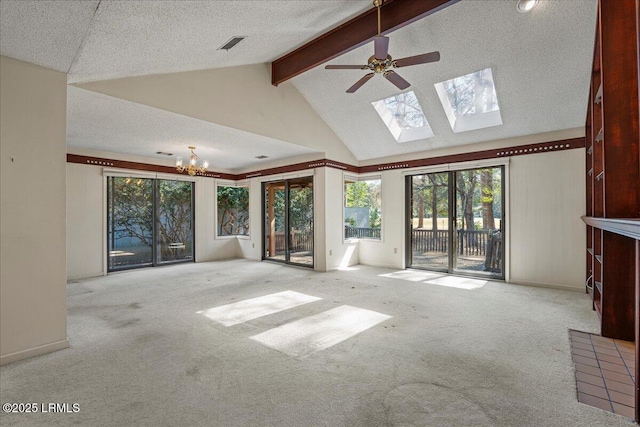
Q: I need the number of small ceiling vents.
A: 3